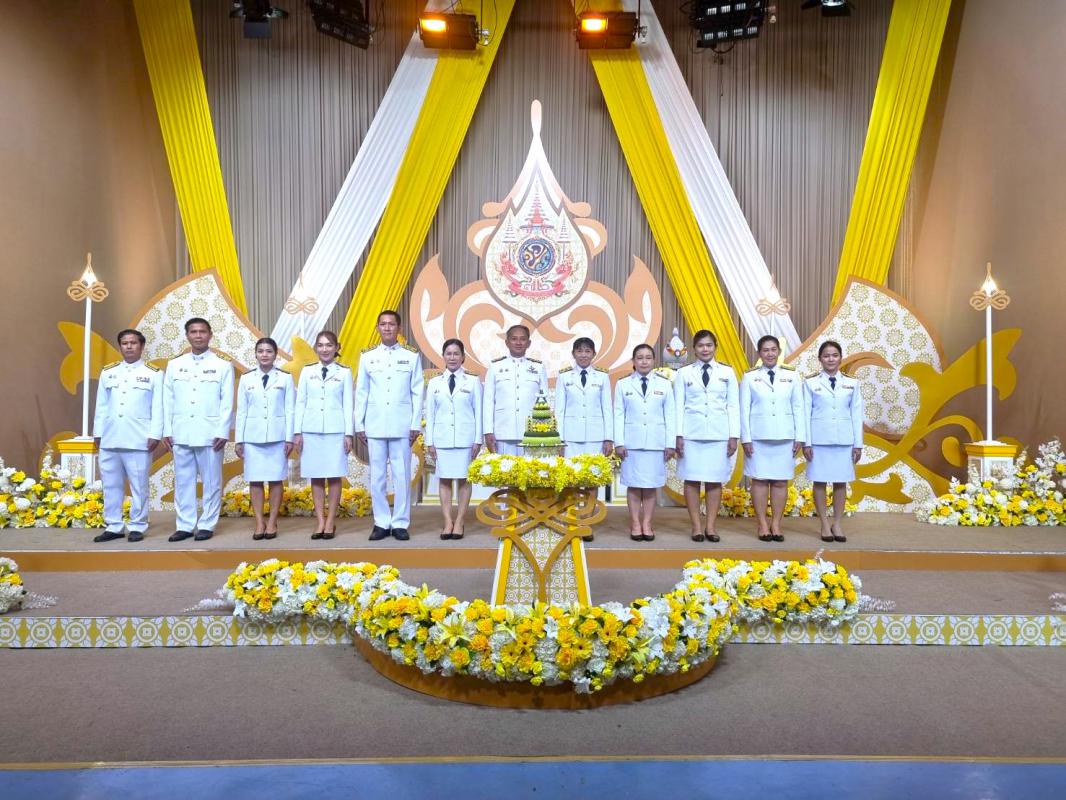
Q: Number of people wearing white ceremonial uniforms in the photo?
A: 12